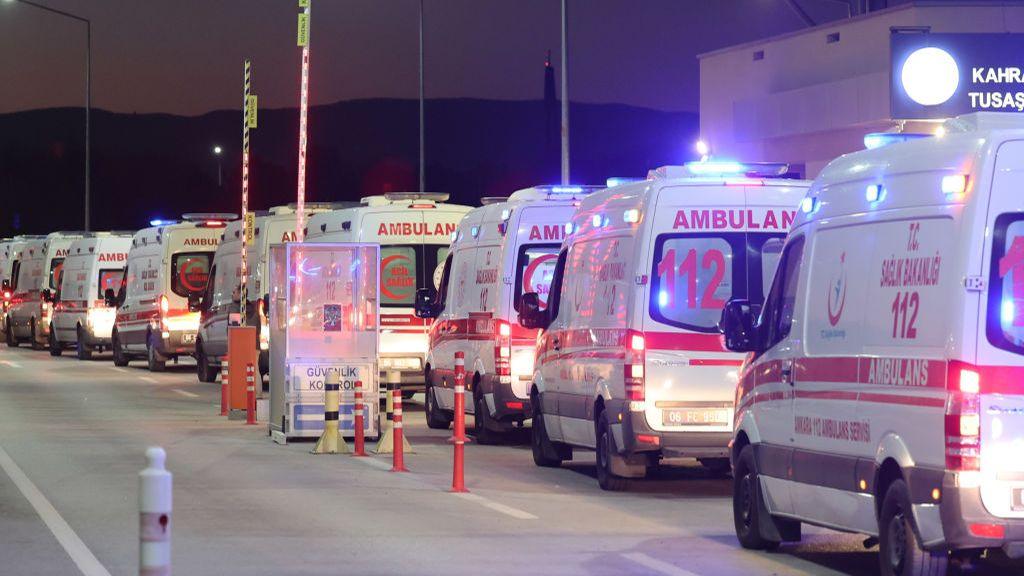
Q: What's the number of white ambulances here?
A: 9